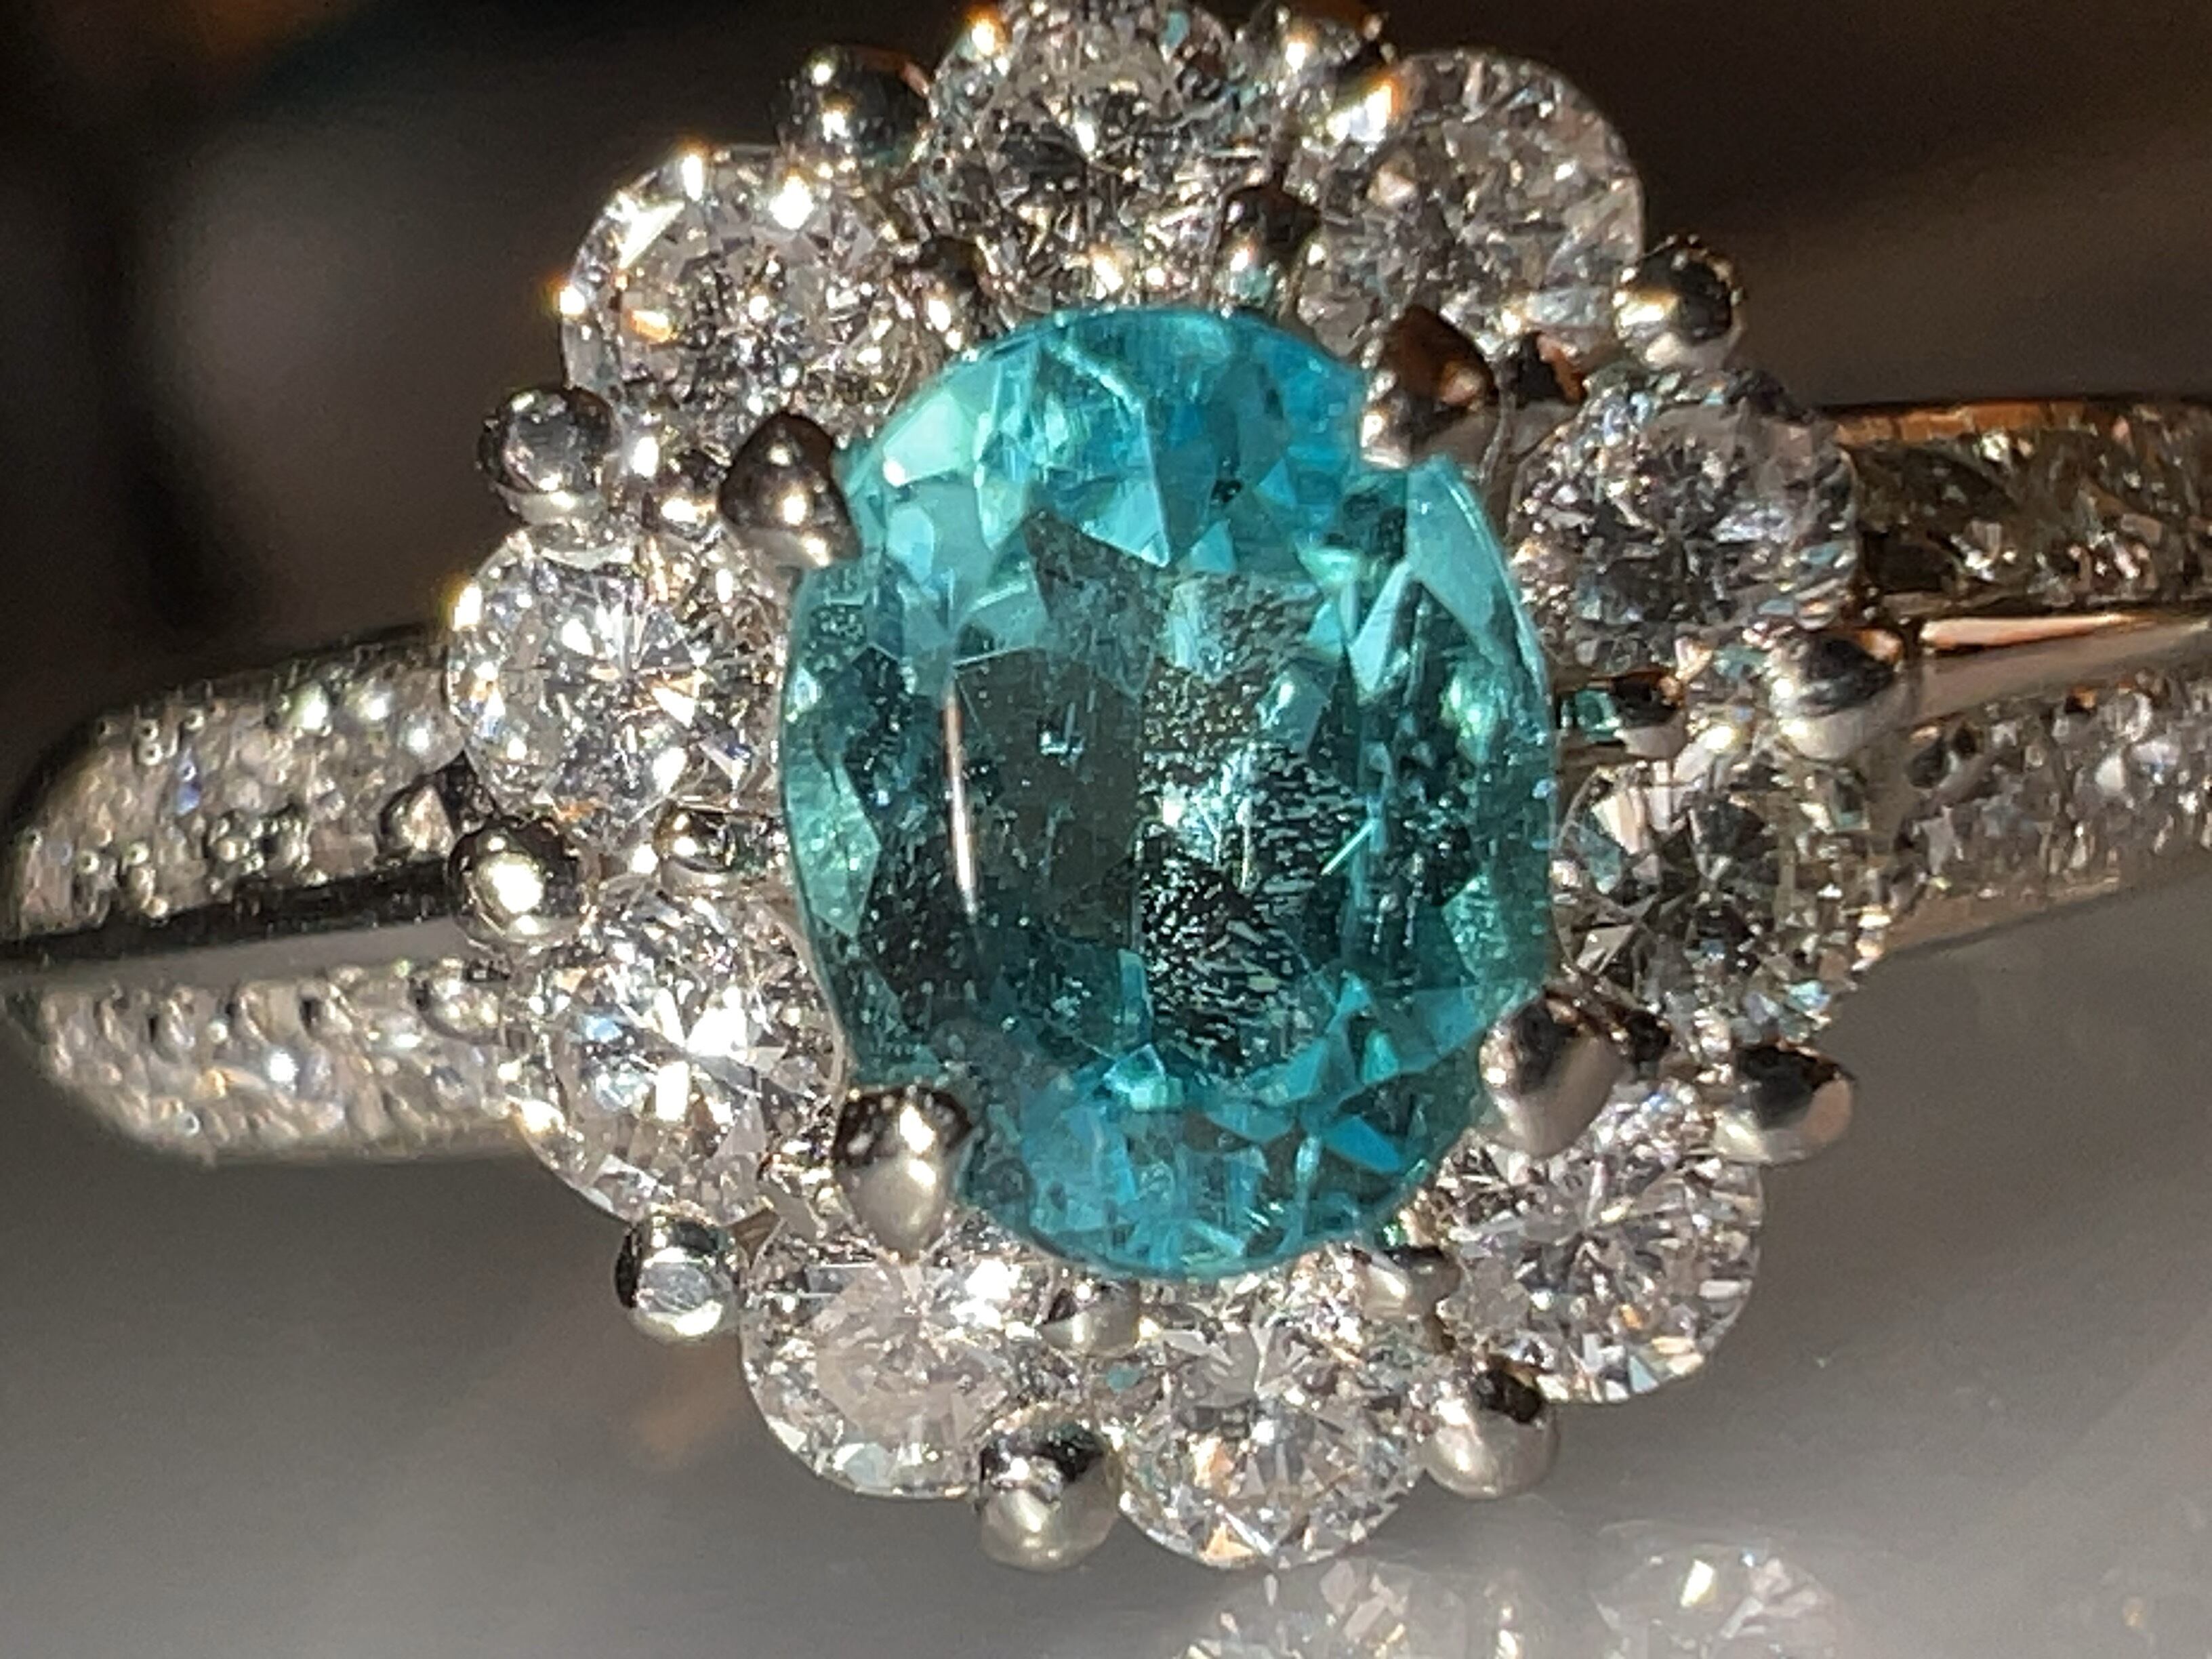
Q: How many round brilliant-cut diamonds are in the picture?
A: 10